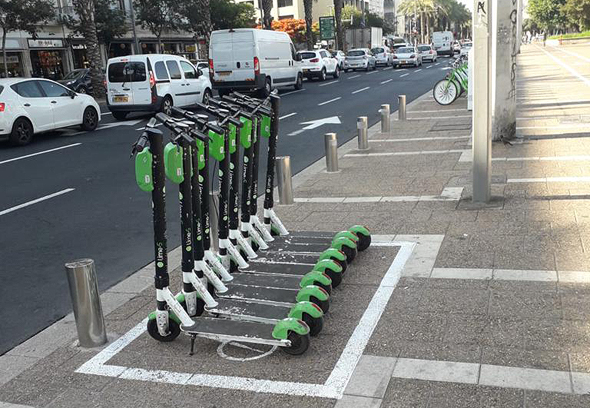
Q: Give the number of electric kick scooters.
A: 9